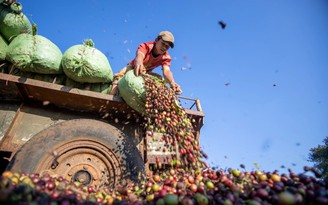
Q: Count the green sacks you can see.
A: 5